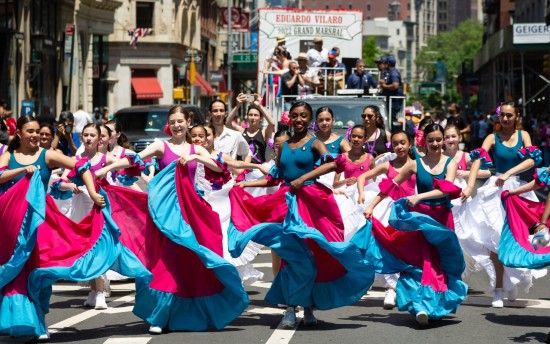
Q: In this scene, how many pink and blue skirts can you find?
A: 5